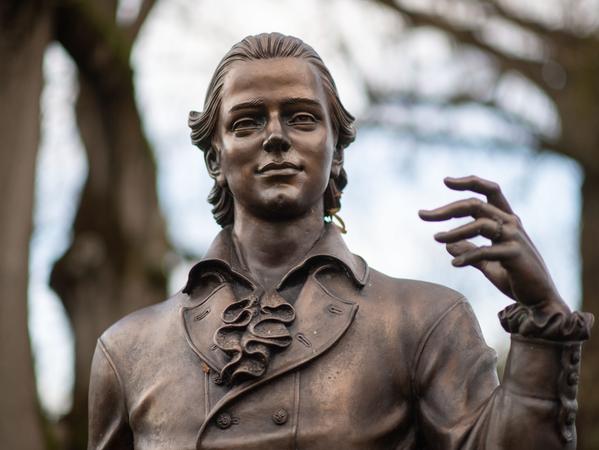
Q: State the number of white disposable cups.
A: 0